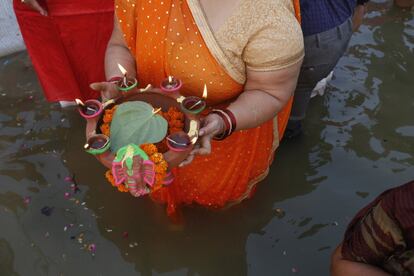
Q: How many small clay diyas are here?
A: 6